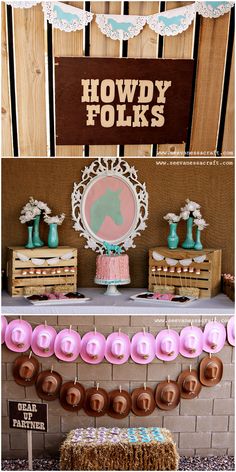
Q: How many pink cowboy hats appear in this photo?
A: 11